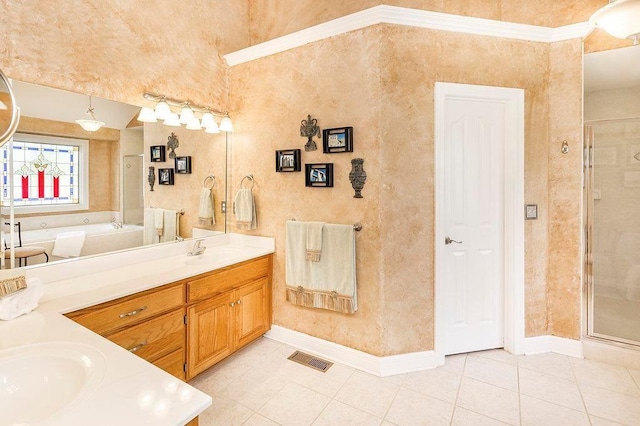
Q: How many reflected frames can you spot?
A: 3